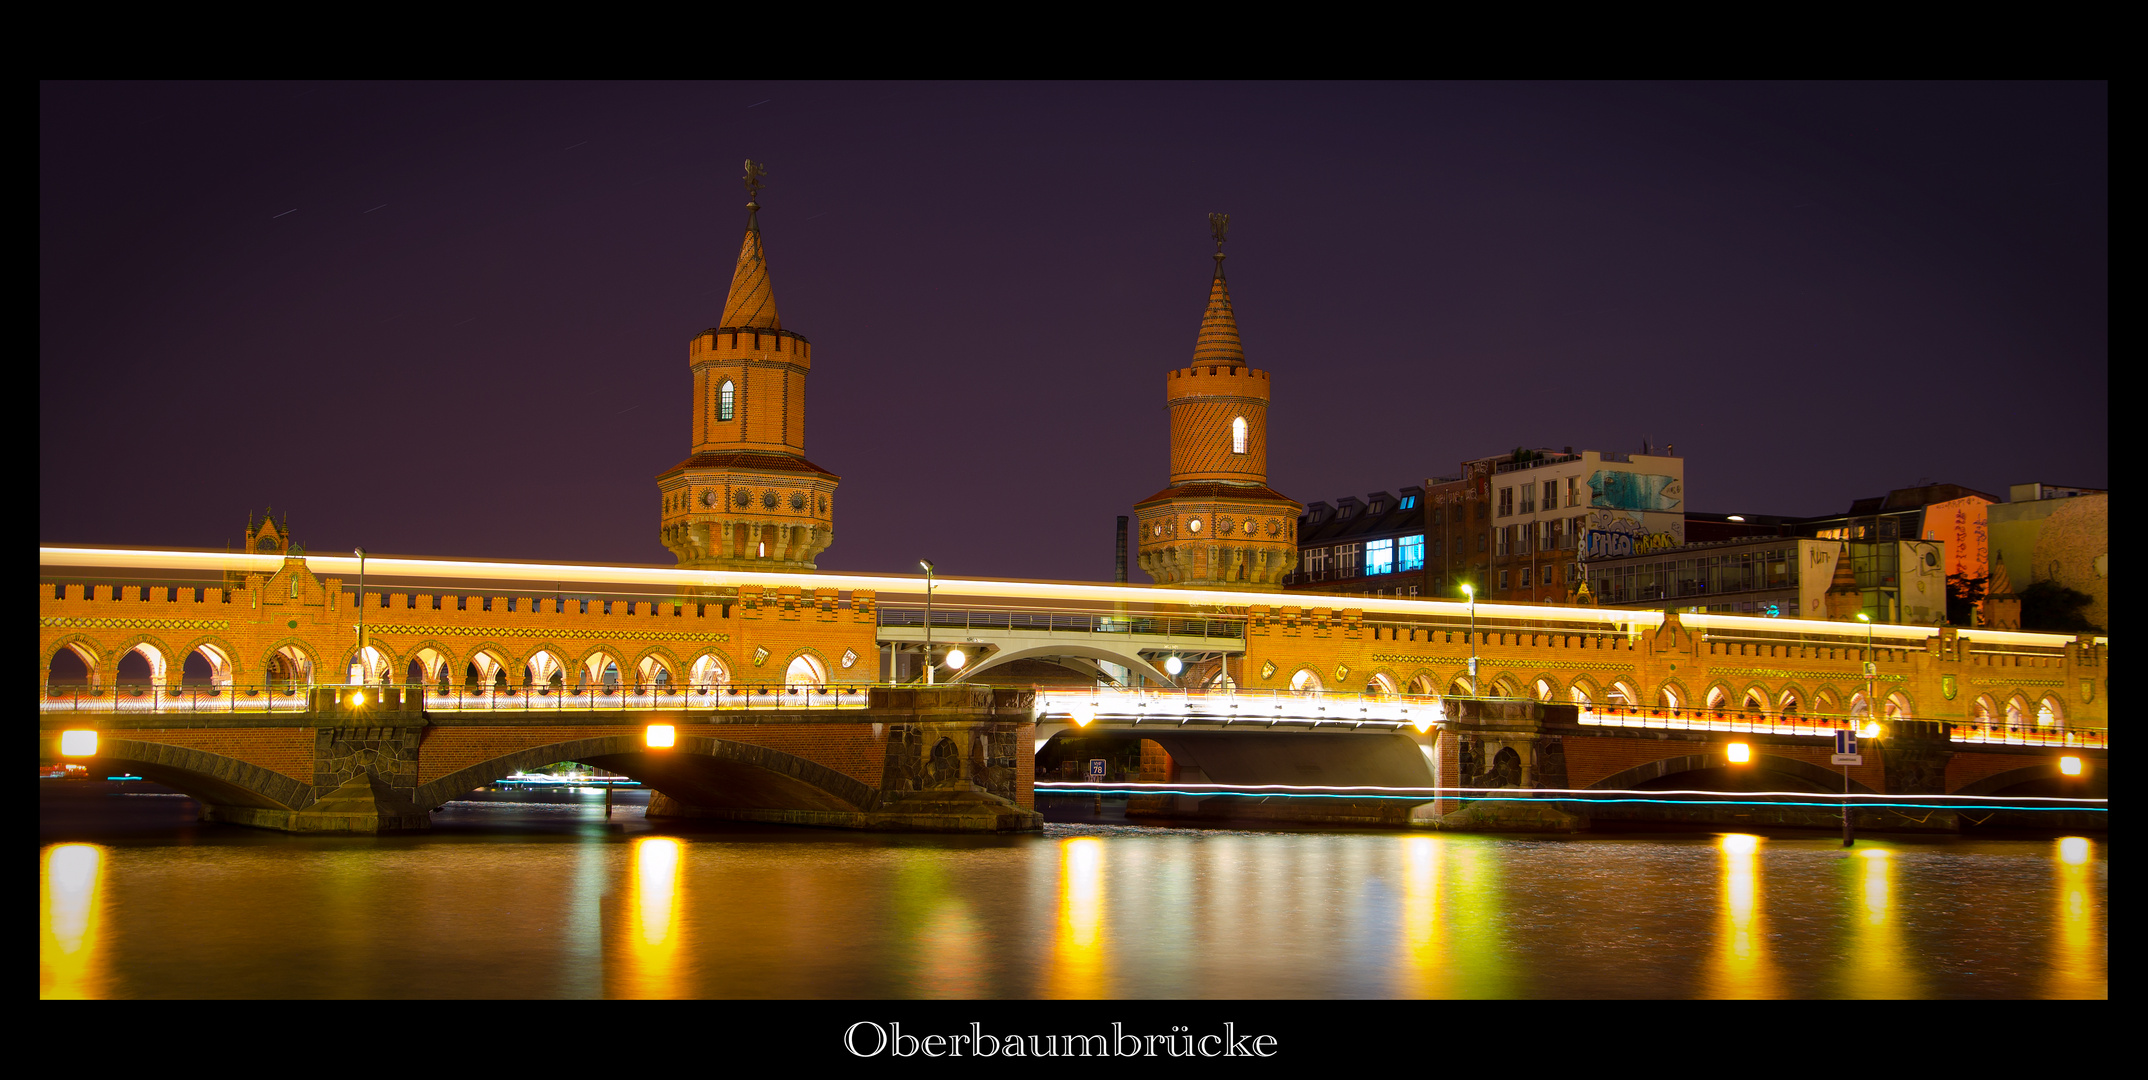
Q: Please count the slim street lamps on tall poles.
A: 4